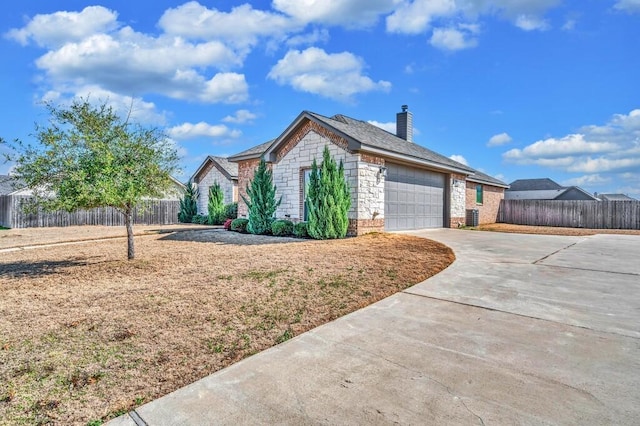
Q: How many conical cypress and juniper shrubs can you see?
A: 4